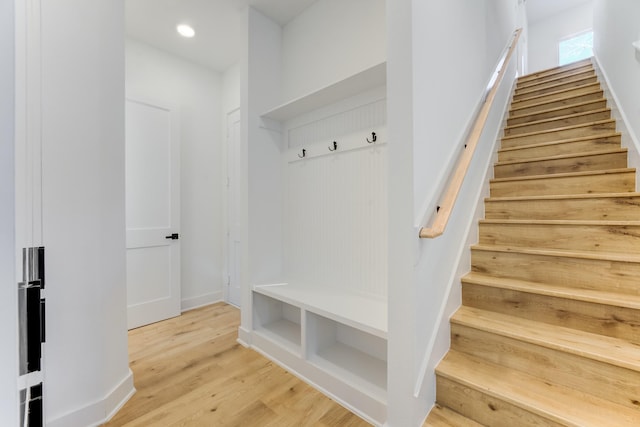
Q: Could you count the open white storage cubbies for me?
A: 2